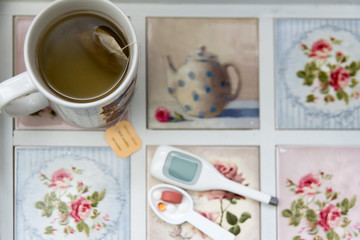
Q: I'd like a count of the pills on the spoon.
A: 5